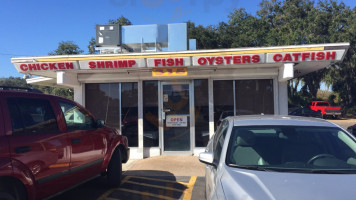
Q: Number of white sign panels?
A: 5